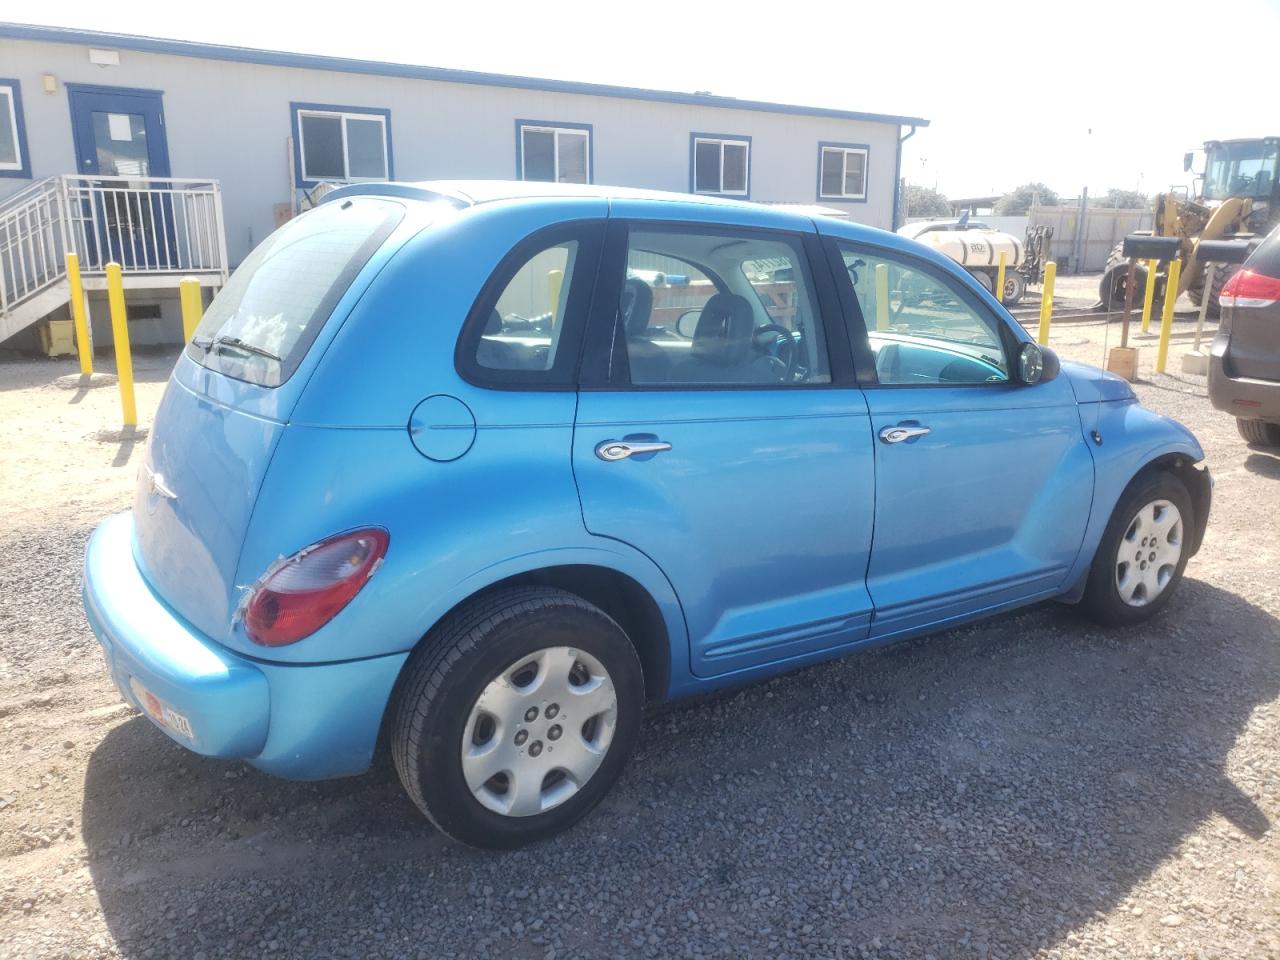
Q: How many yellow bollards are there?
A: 9